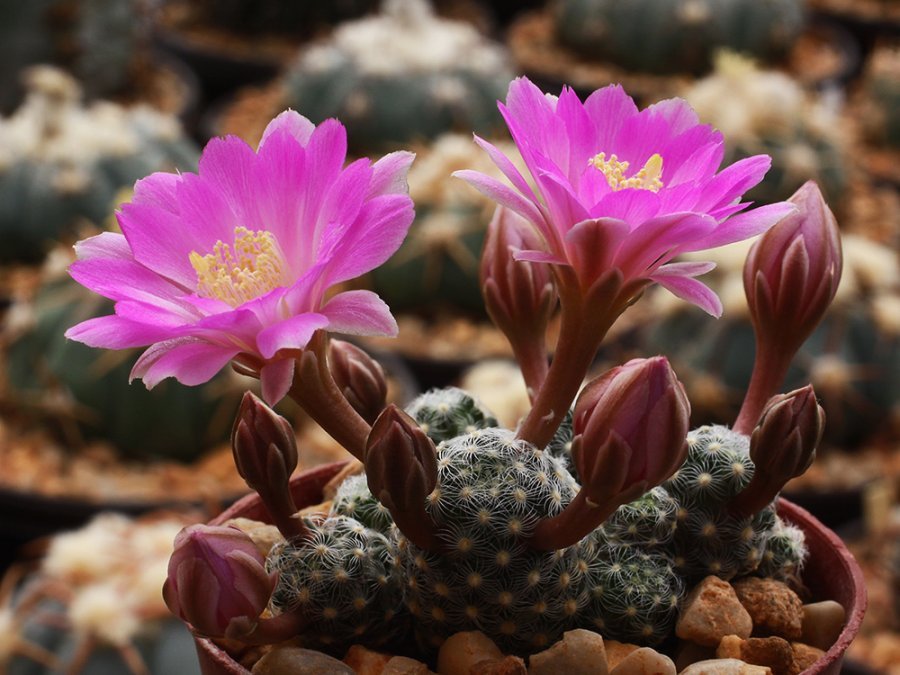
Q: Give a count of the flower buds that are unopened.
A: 8